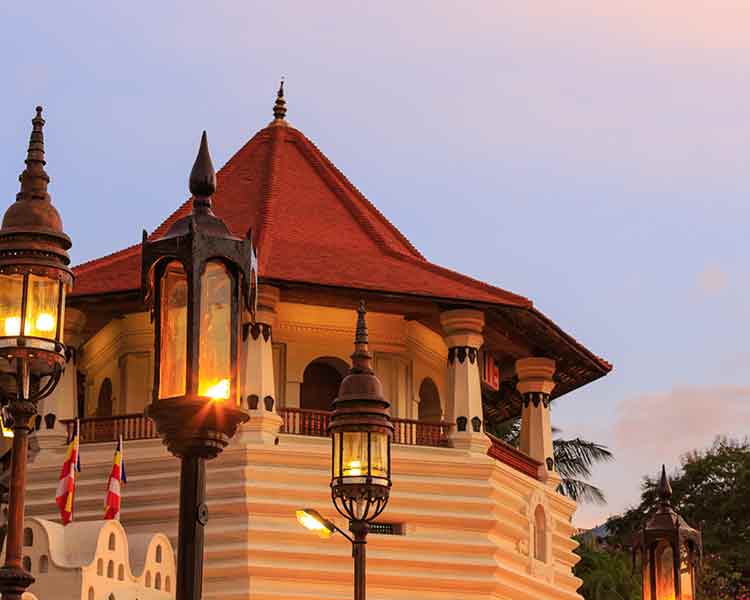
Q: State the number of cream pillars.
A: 4